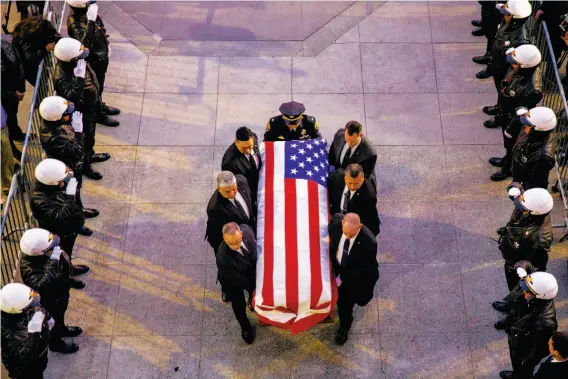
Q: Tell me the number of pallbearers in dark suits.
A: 6